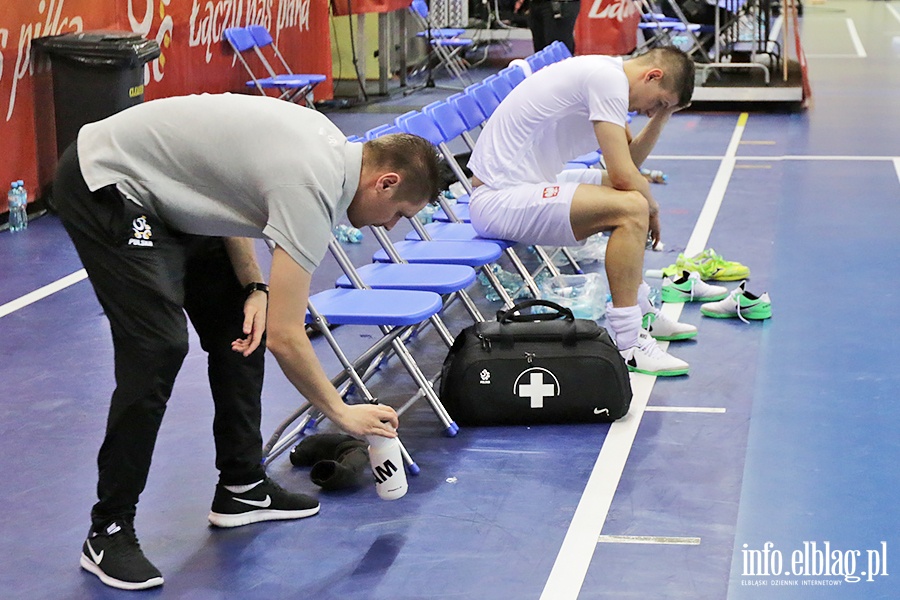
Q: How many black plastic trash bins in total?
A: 1